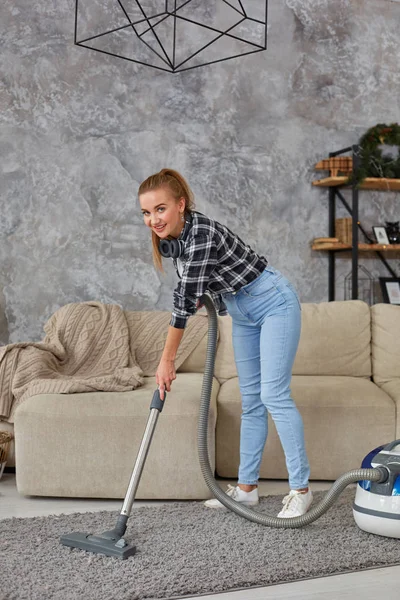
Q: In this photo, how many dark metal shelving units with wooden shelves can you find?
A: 1